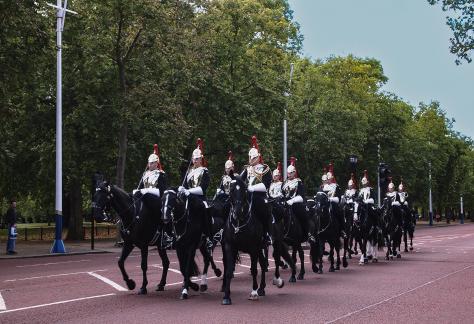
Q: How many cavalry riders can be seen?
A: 12